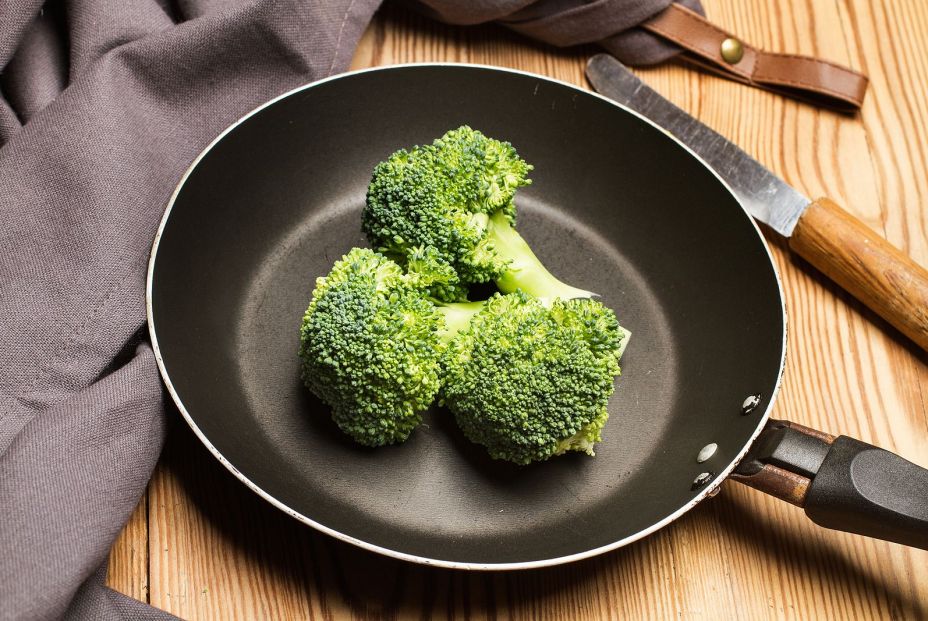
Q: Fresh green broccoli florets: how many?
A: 3